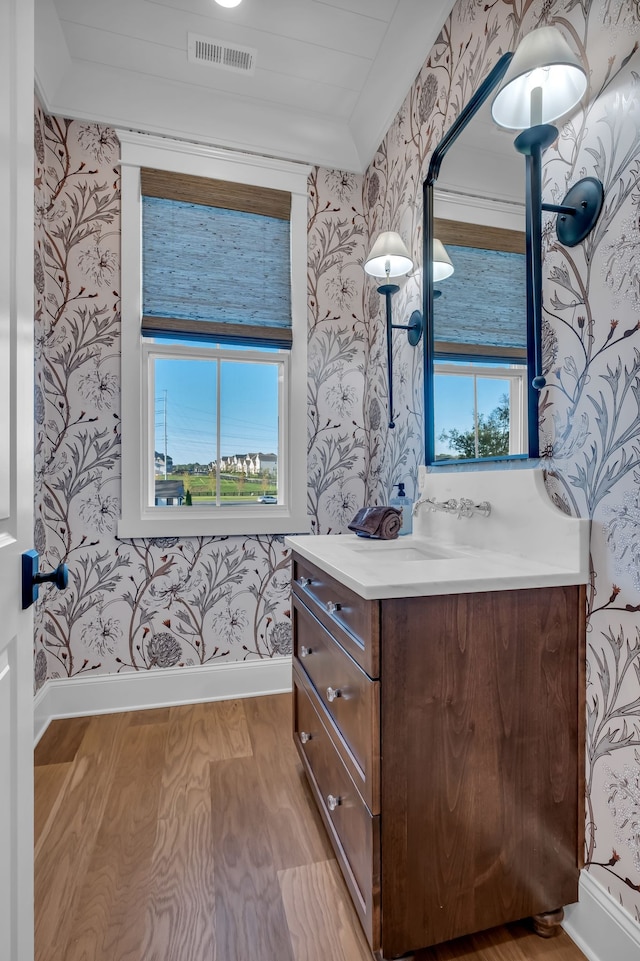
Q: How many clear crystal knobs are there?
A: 6